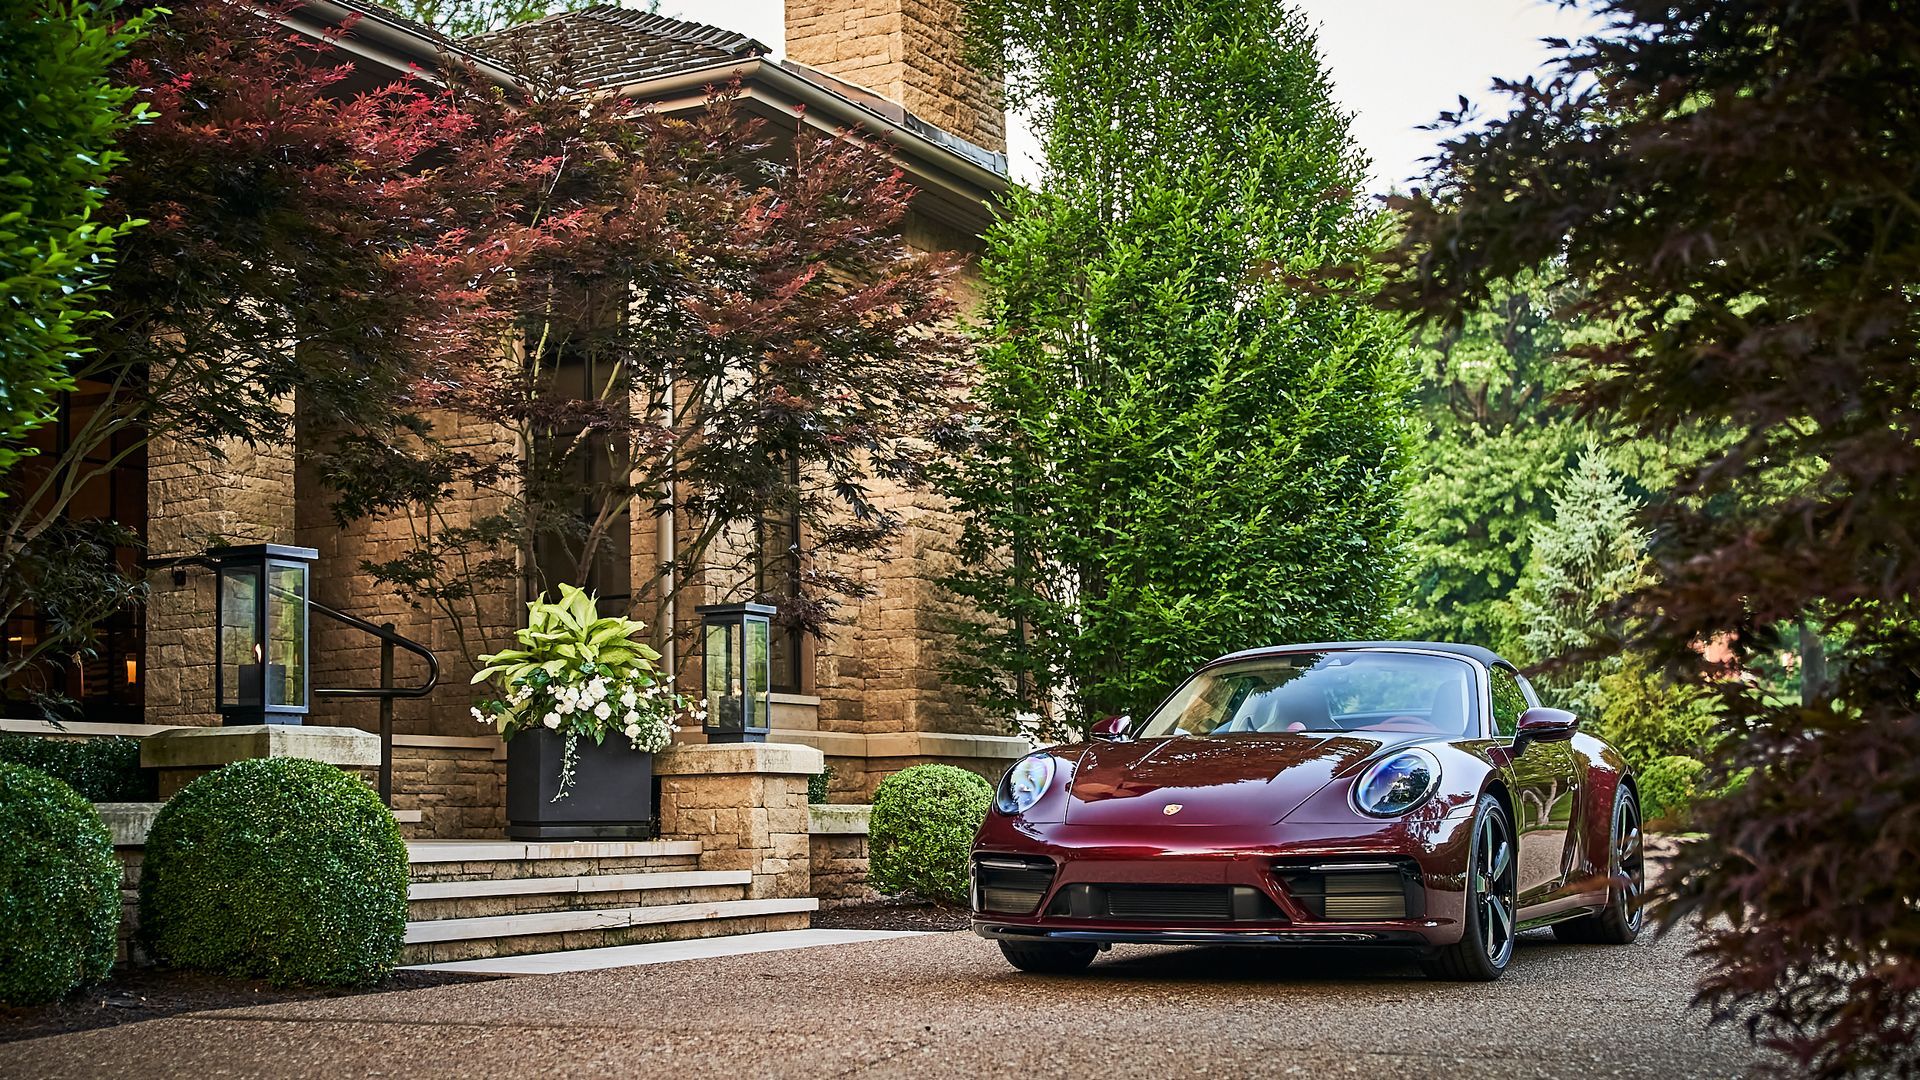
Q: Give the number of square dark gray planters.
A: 1